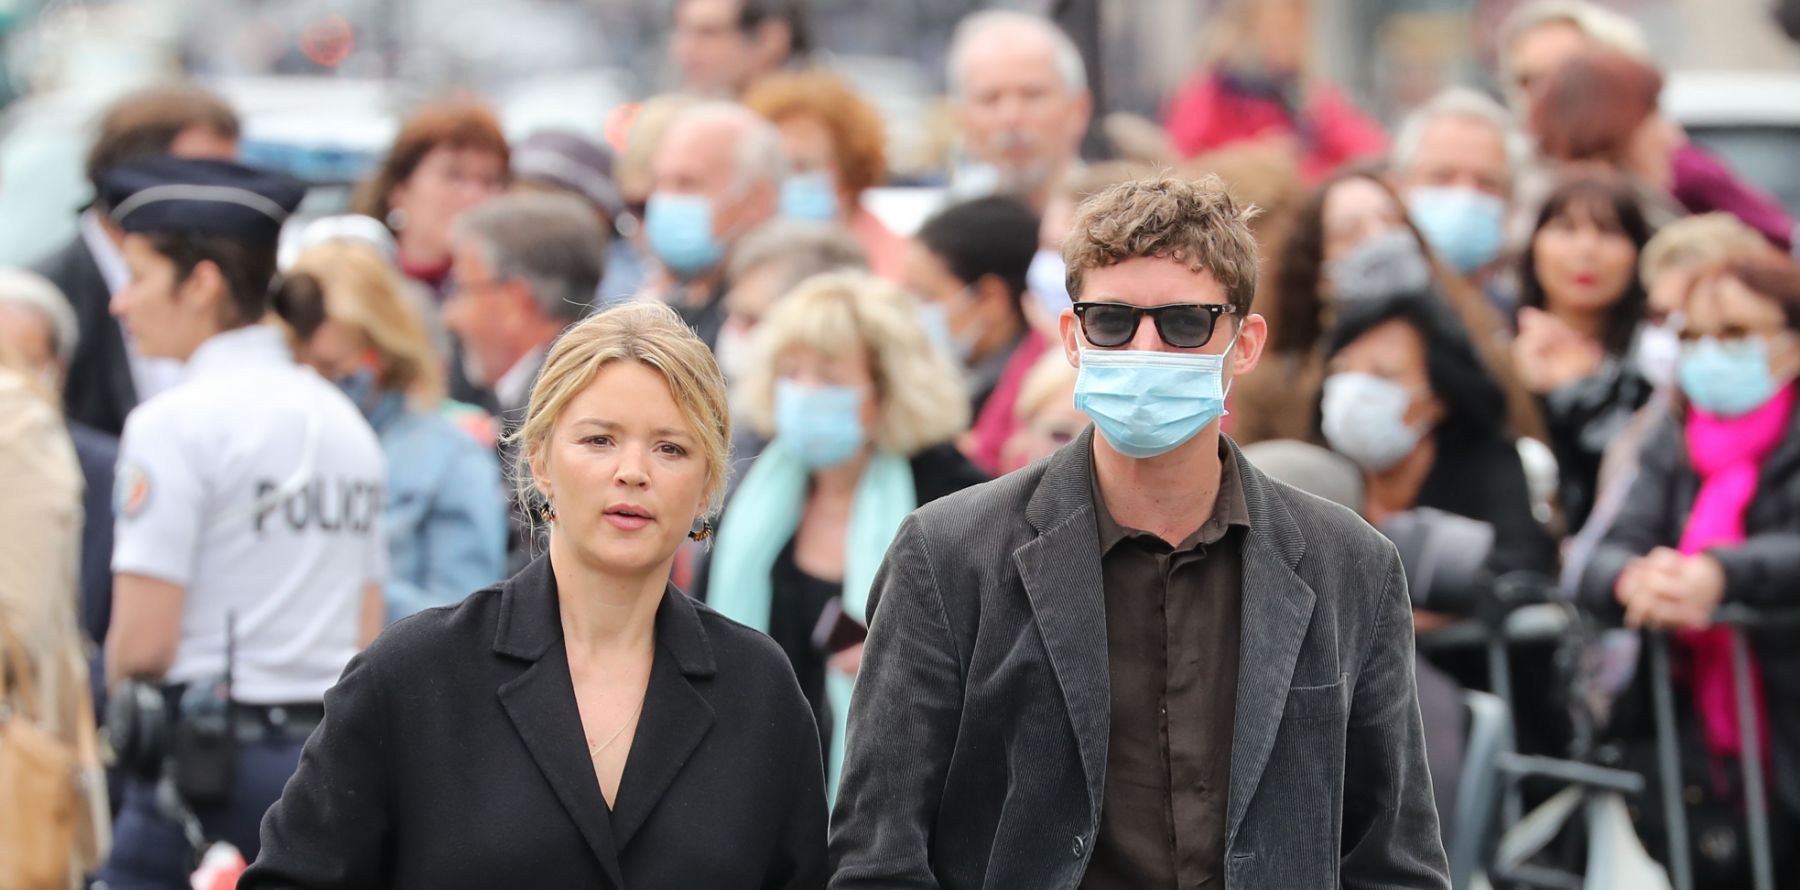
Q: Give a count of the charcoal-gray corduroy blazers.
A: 1